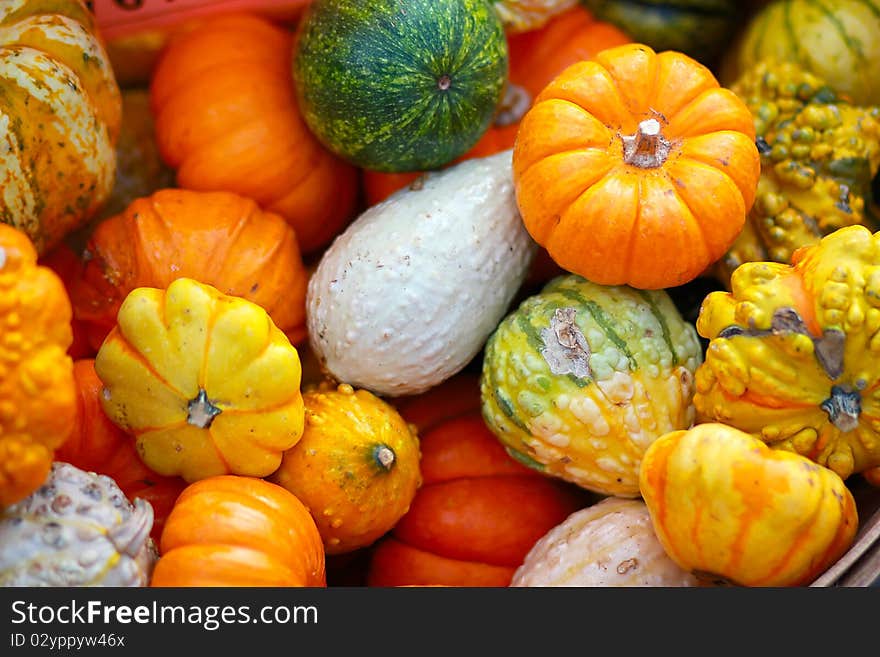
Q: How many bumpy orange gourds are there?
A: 2